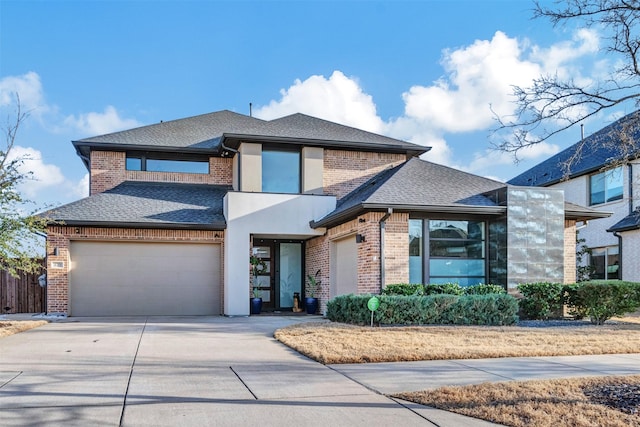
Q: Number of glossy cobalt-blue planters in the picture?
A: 2